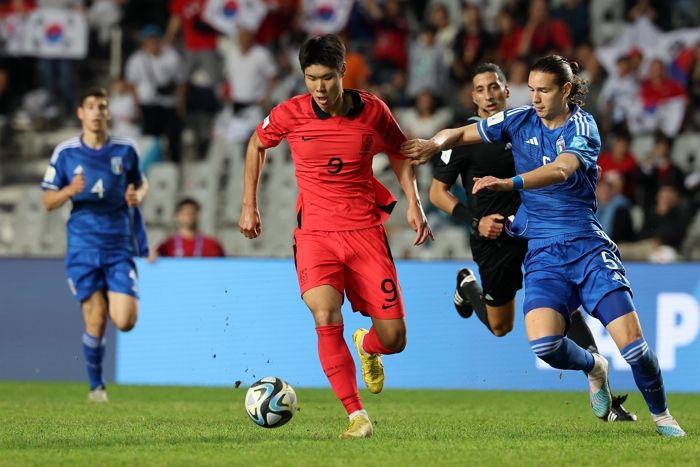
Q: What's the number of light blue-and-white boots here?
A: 2